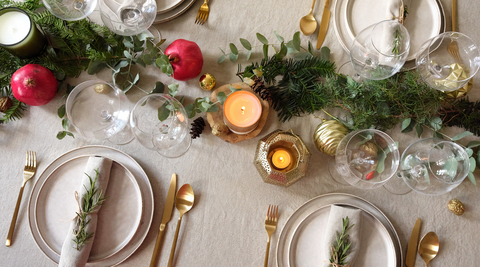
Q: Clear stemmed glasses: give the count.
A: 8